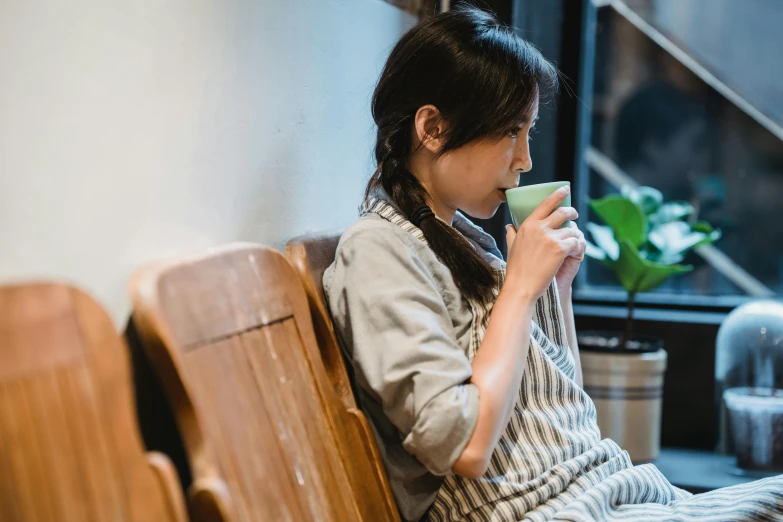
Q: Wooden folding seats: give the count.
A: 3